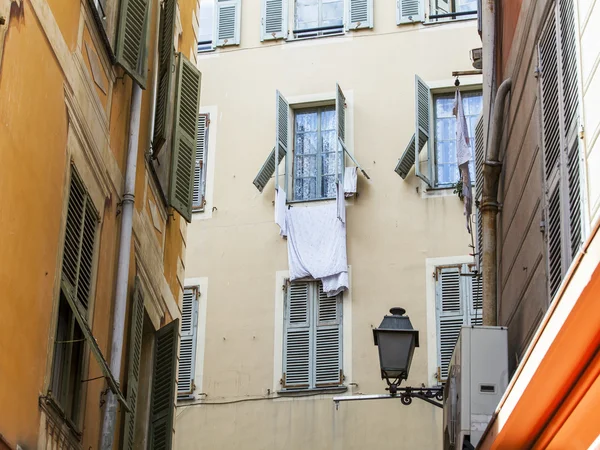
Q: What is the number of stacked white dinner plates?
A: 0